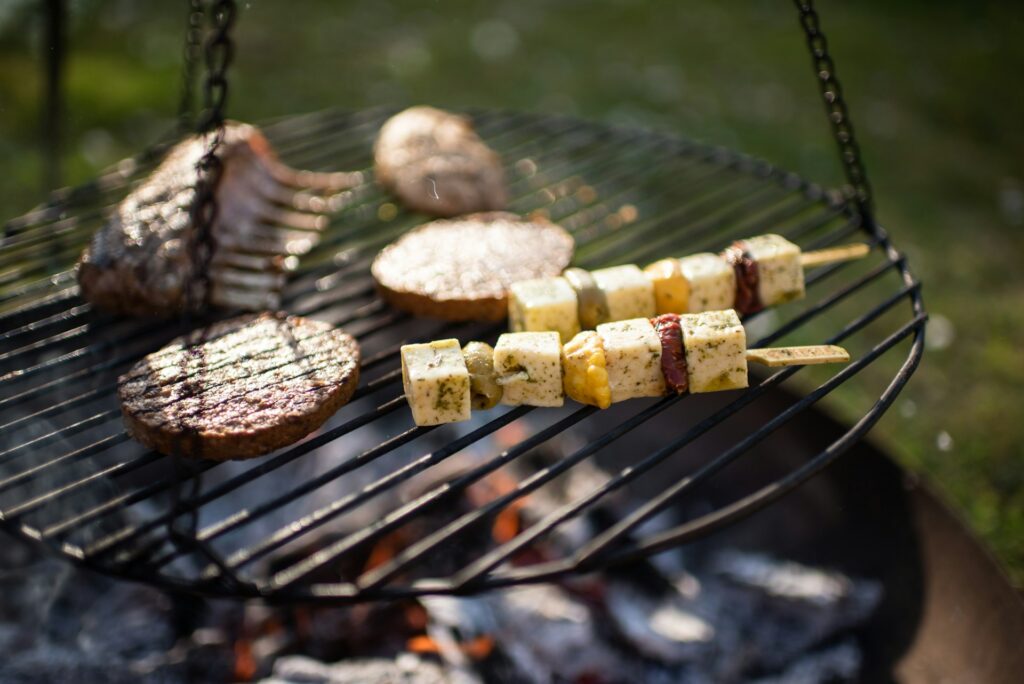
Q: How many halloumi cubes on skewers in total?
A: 8